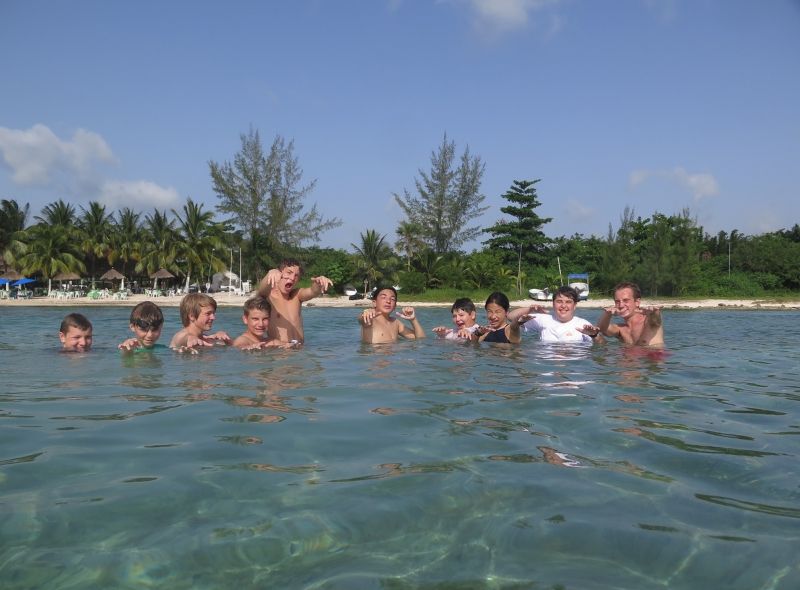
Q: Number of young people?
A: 10